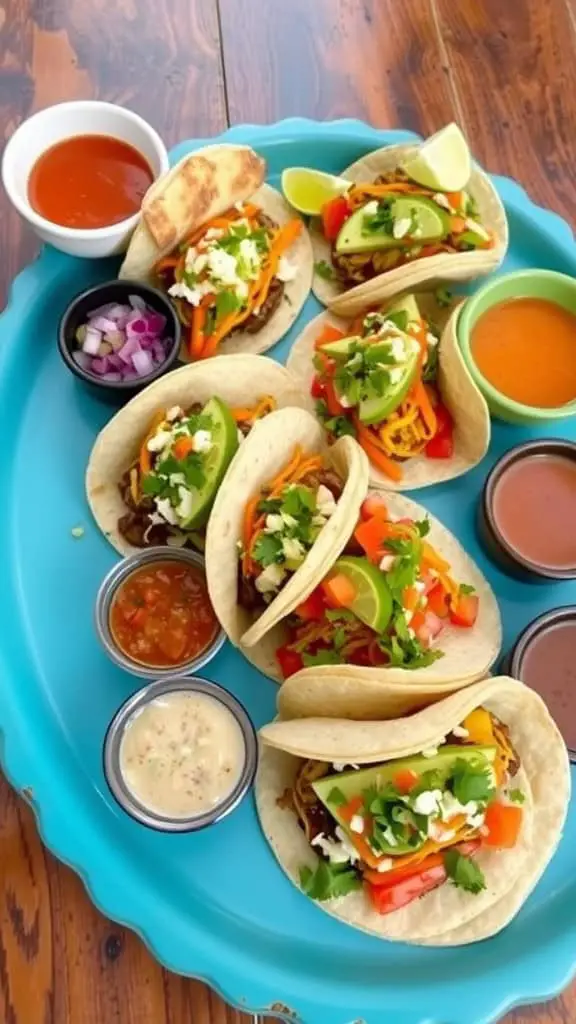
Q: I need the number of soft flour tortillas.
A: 7